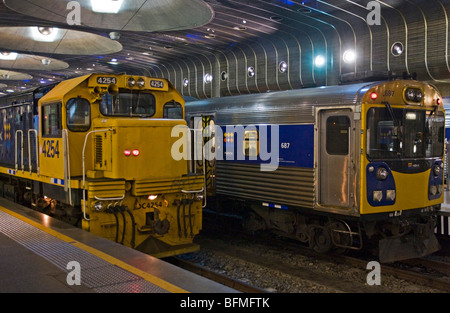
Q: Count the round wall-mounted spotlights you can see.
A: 8